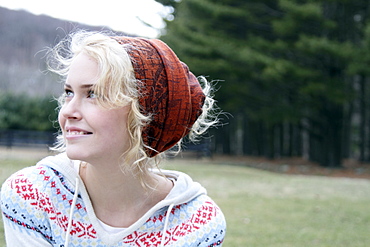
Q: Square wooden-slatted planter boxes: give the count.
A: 0